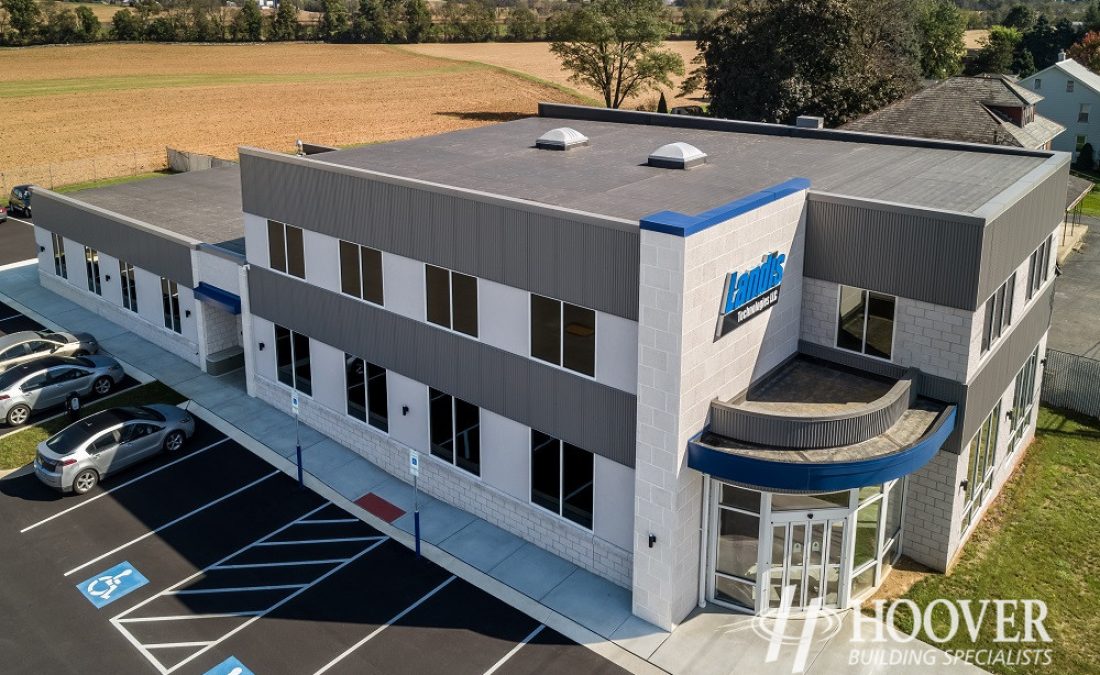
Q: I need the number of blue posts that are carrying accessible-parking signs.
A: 2